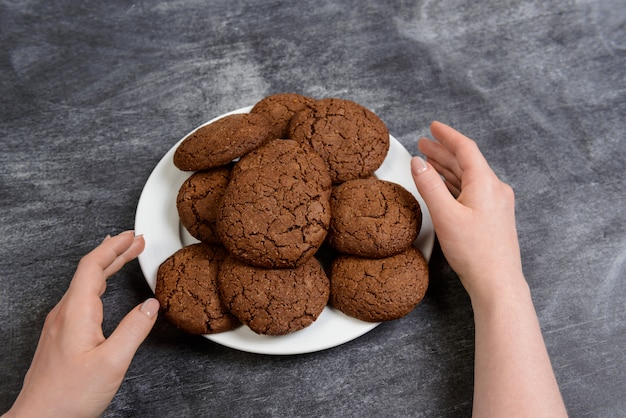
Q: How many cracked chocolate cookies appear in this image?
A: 9